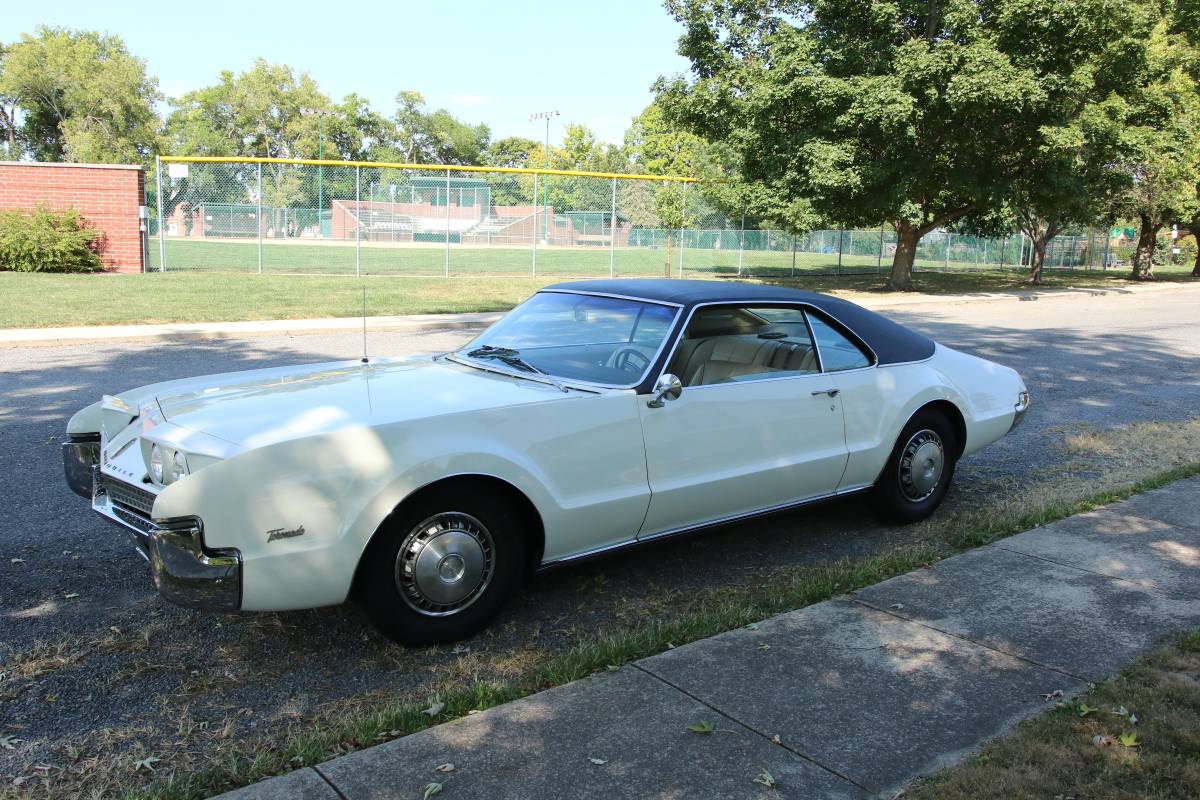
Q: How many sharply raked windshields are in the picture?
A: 1